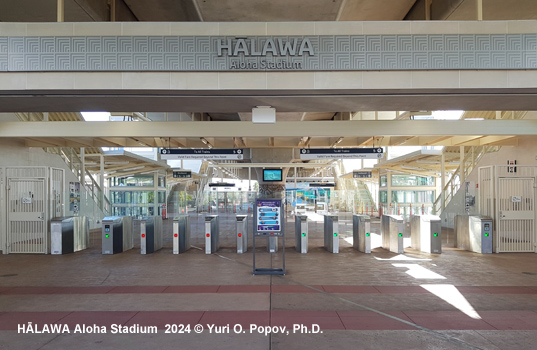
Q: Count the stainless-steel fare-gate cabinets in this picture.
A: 13